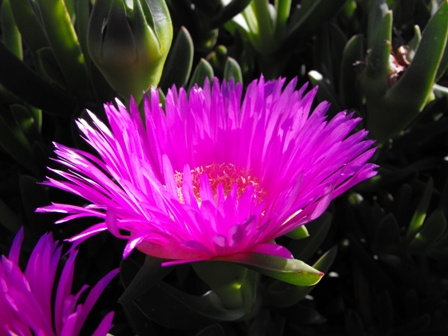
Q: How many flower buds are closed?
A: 1